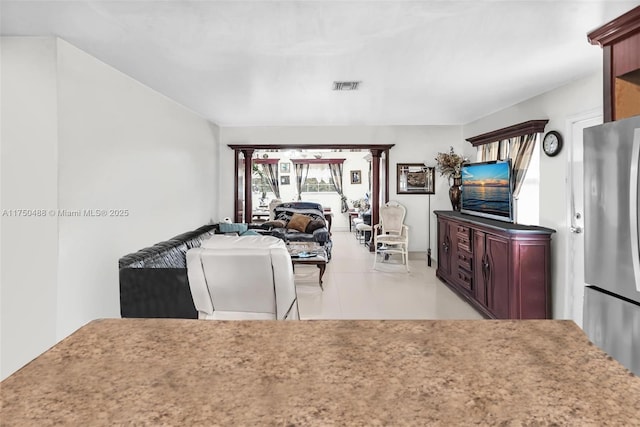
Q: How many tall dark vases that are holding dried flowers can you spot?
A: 1